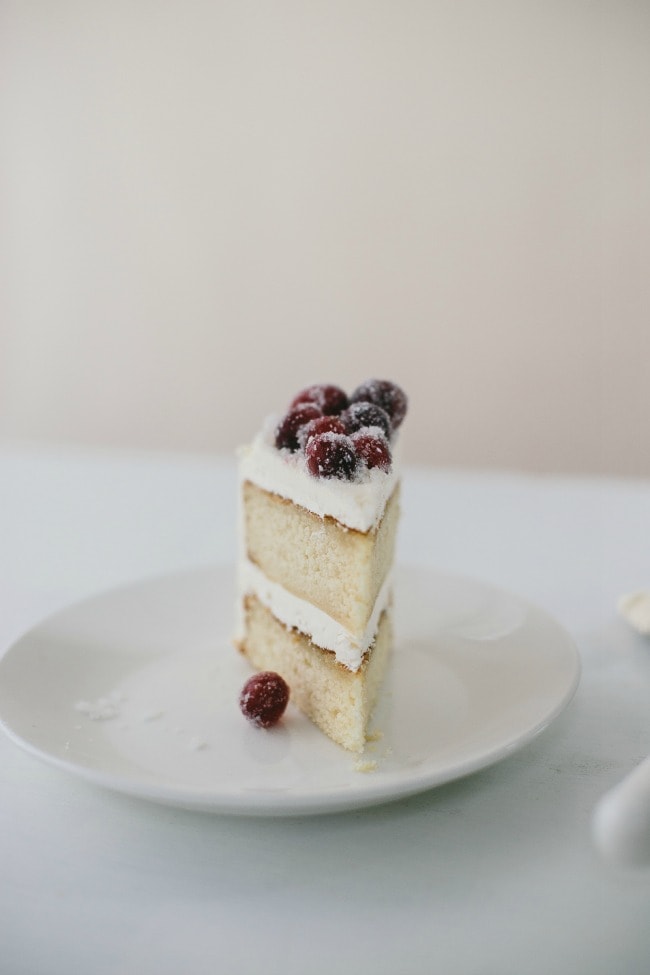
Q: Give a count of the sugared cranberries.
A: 8